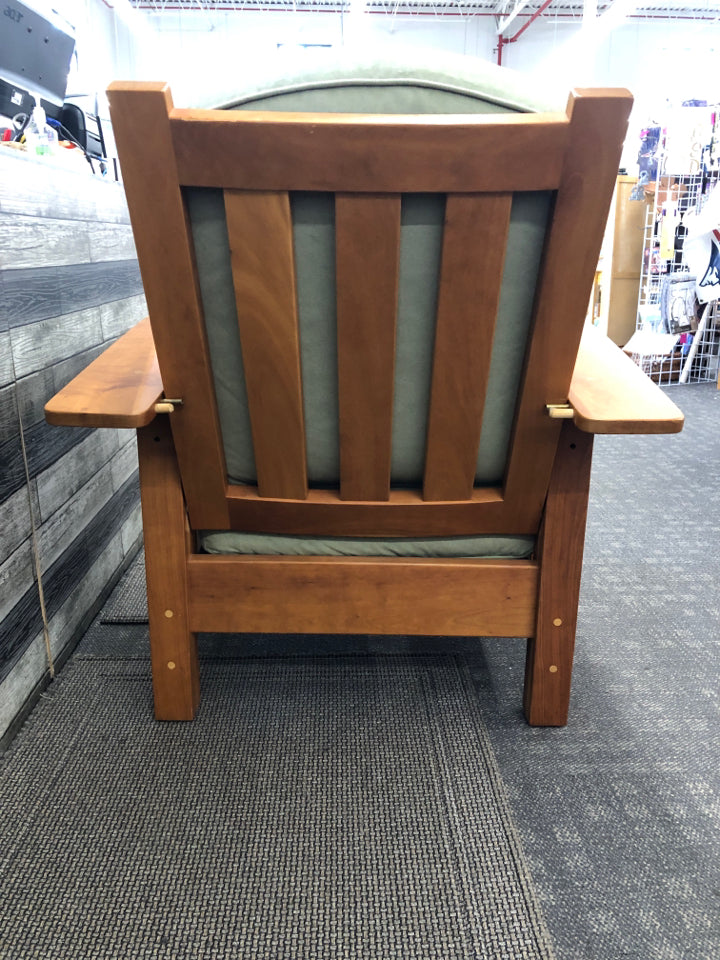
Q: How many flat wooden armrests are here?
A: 2